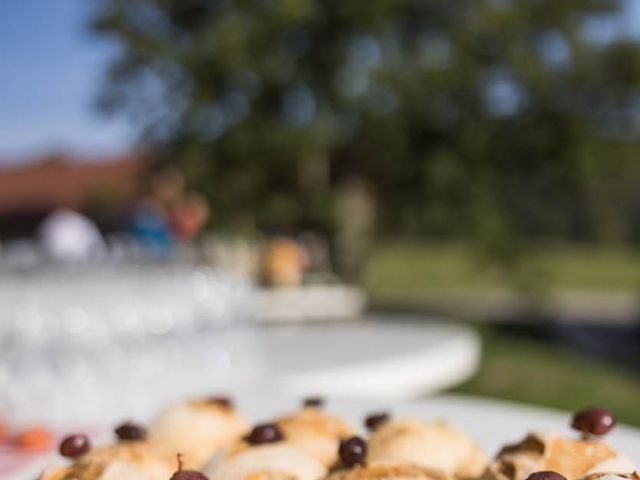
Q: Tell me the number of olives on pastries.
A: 10